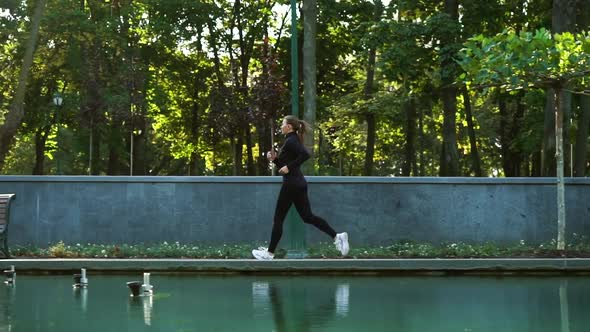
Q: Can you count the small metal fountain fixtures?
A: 3